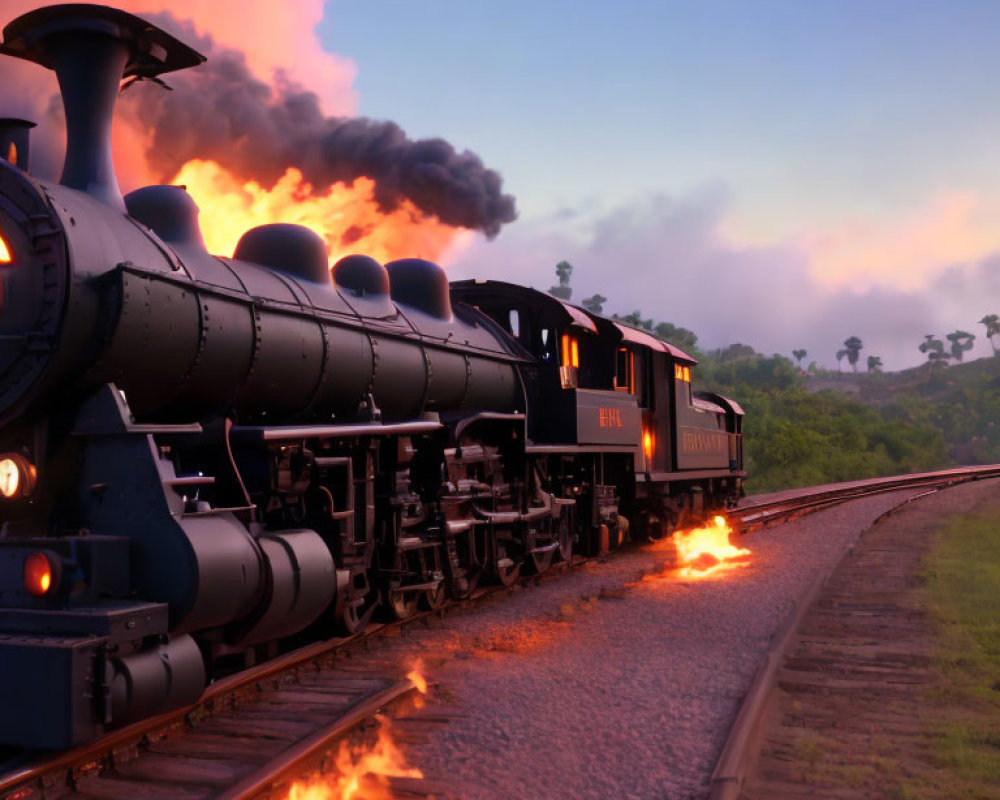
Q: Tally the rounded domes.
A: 4